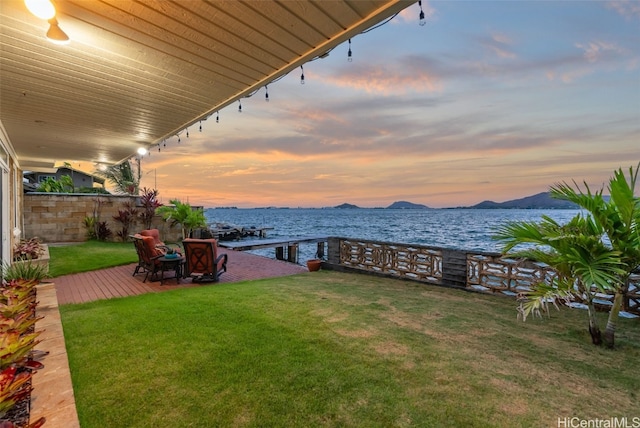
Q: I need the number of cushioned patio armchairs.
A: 3